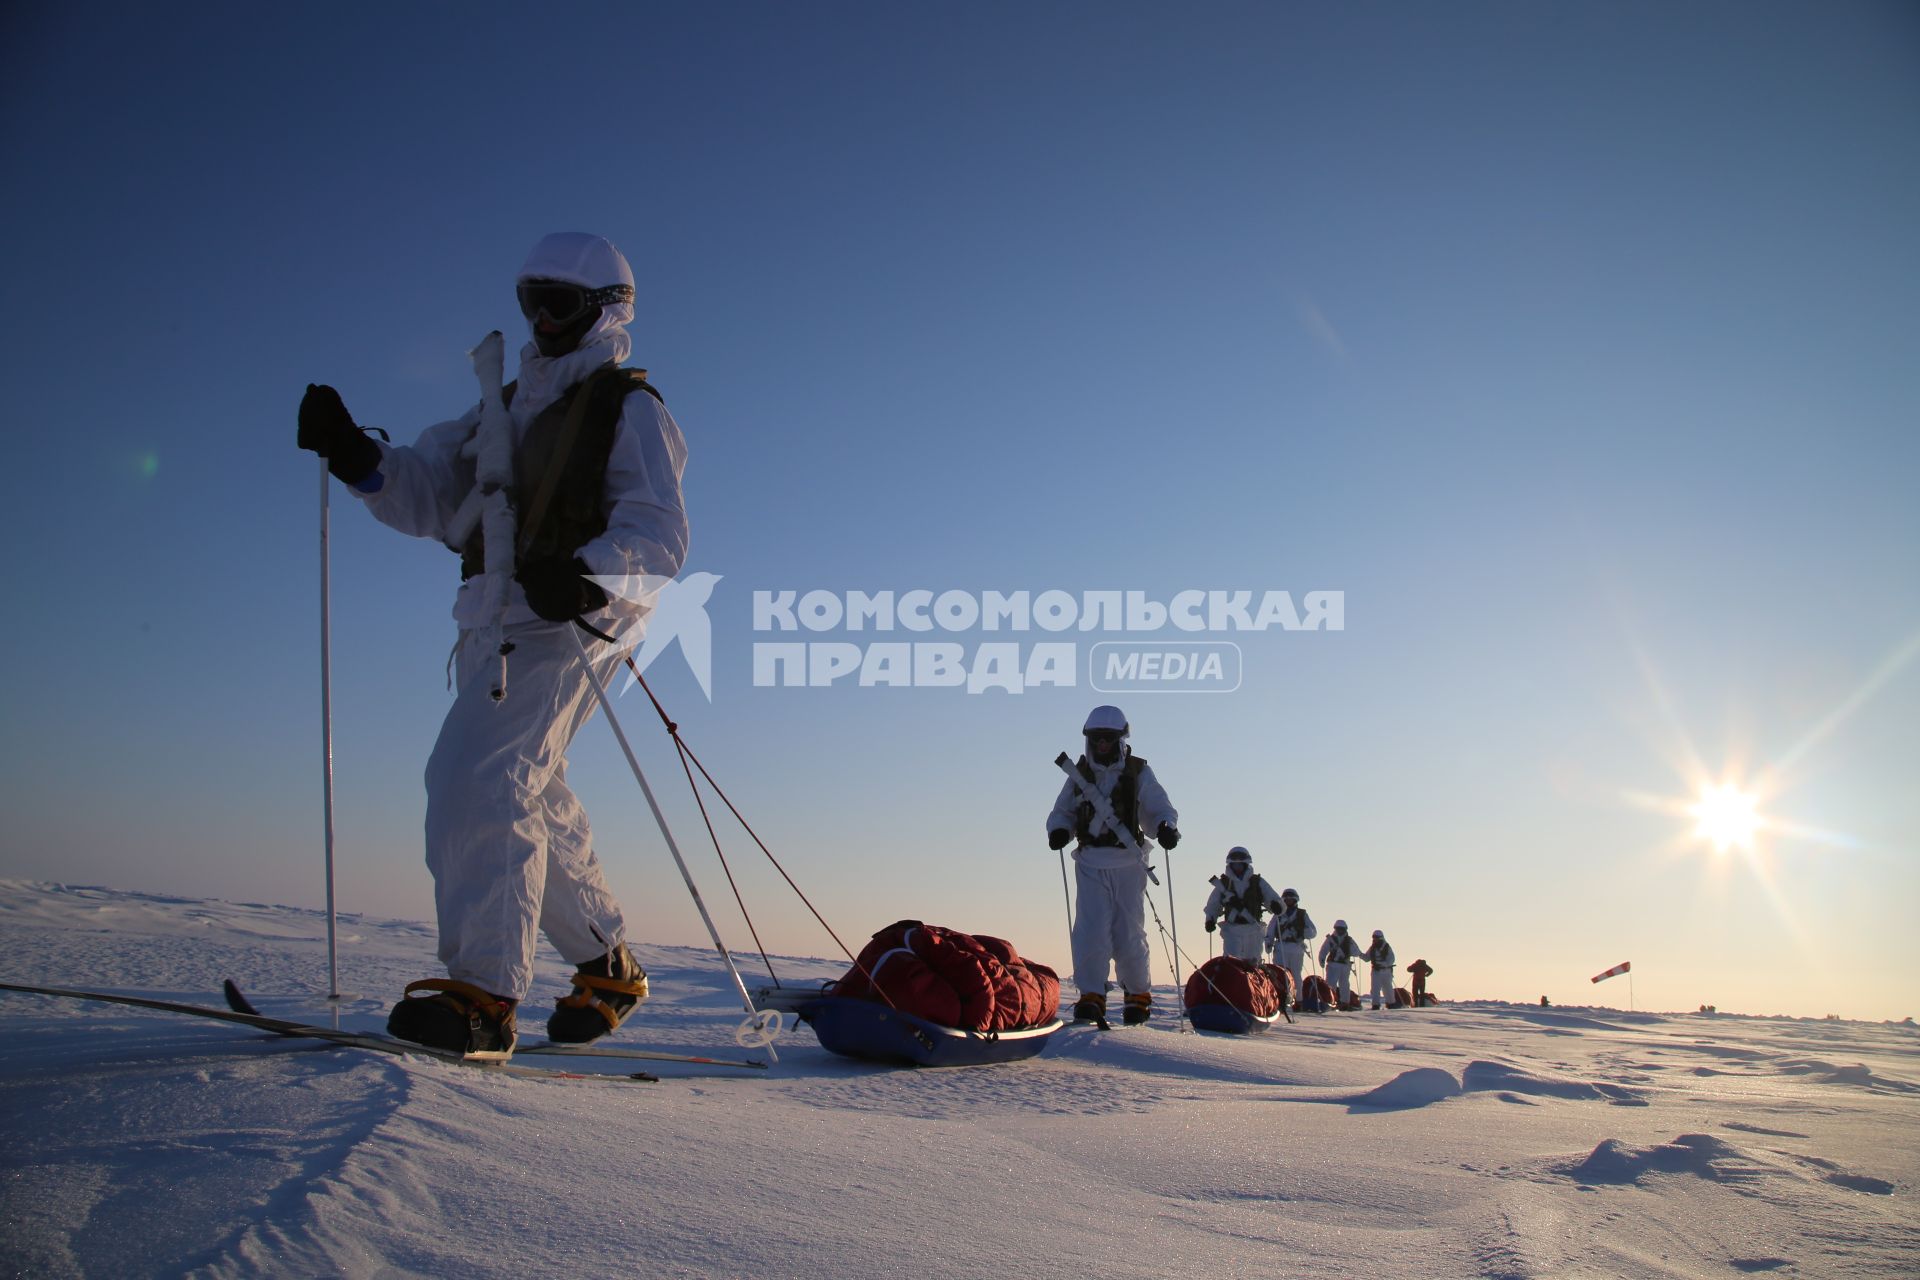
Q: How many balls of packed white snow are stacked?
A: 0